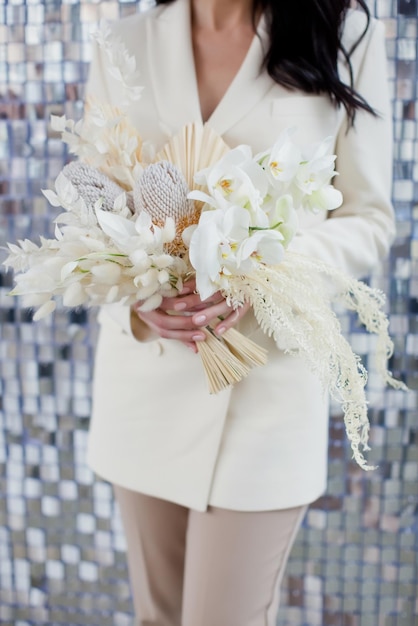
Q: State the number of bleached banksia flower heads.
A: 2